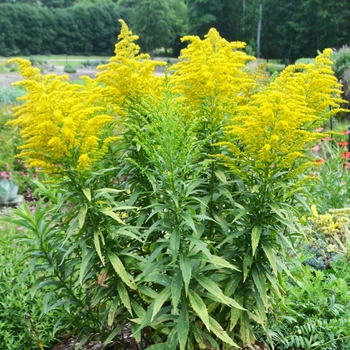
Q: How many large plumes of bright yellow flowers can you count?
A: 4